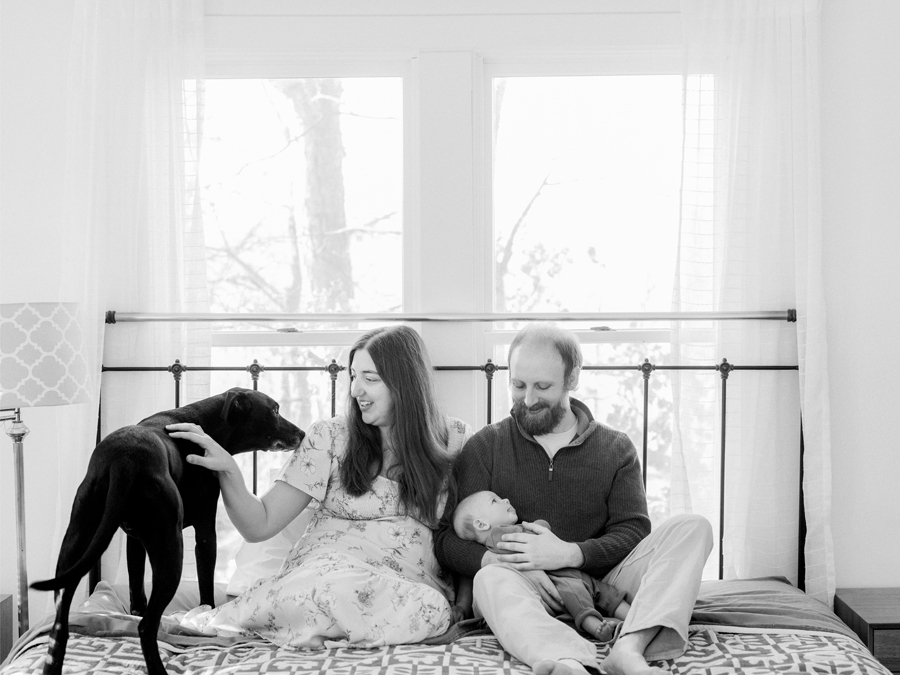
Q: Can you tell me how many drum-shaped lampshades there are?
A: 1